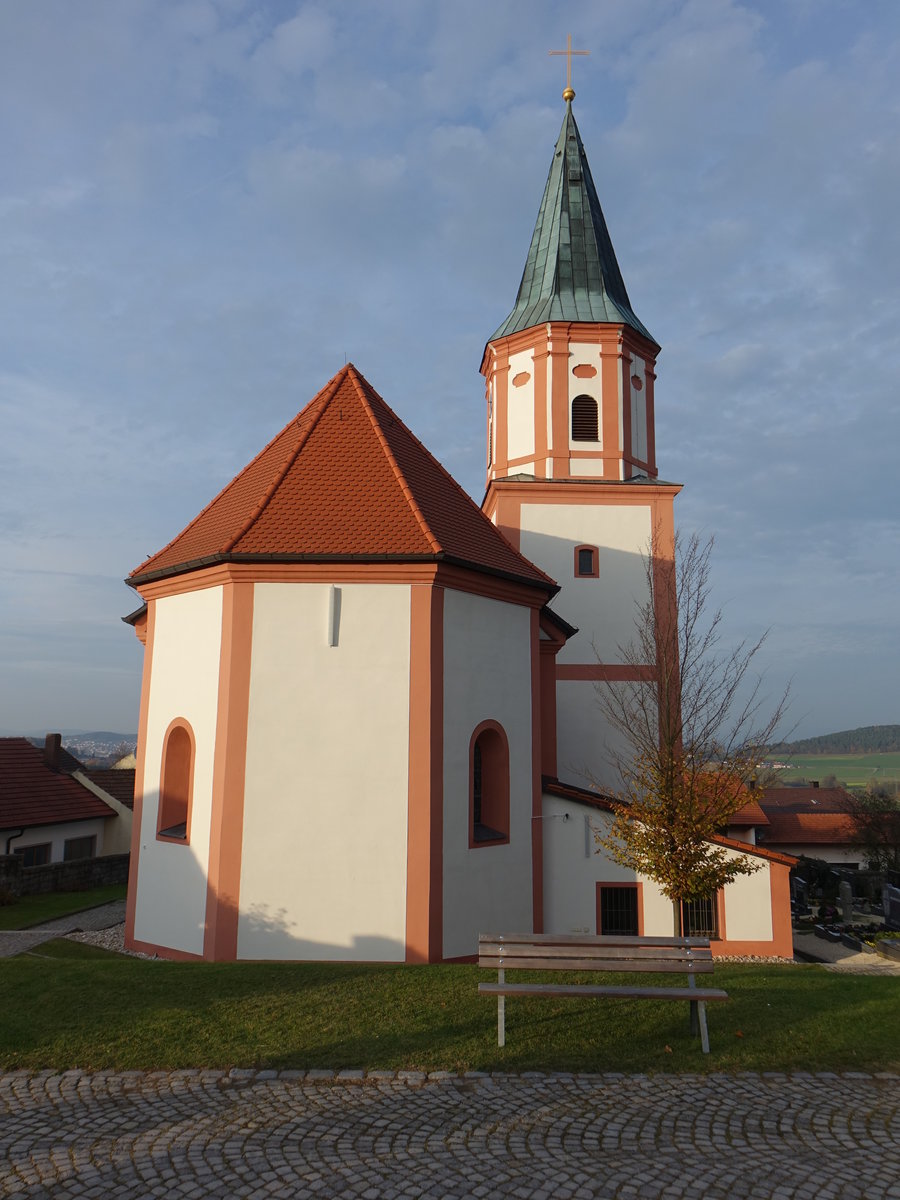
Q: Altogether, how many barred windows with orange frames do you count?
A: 2